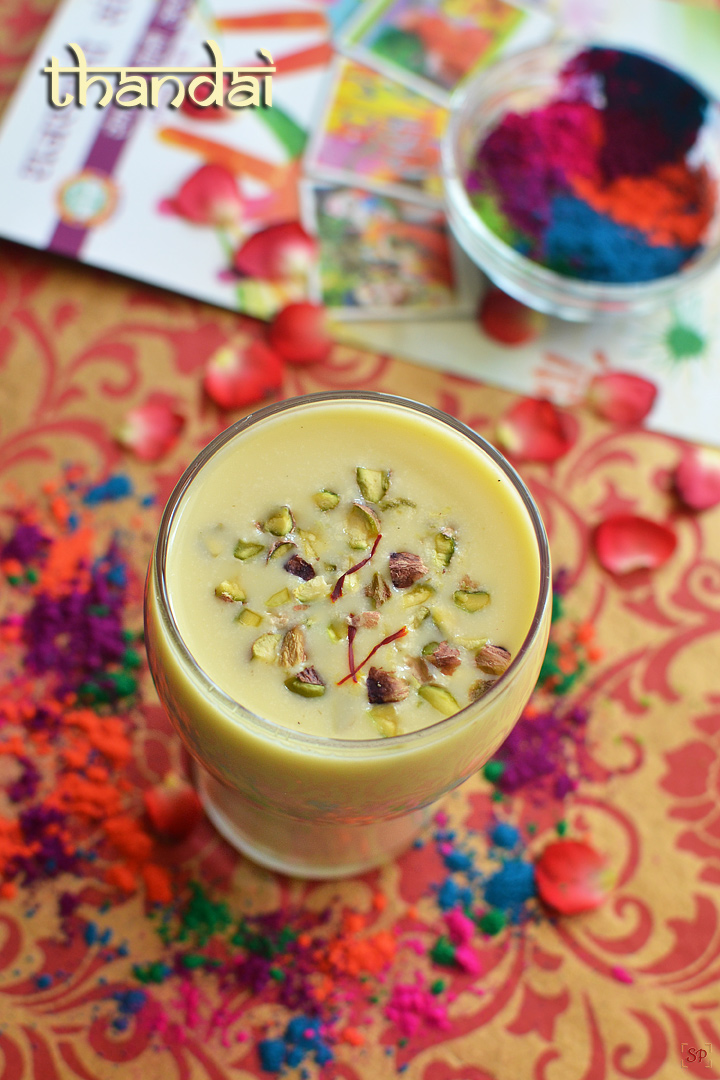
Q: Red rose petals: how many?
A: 13